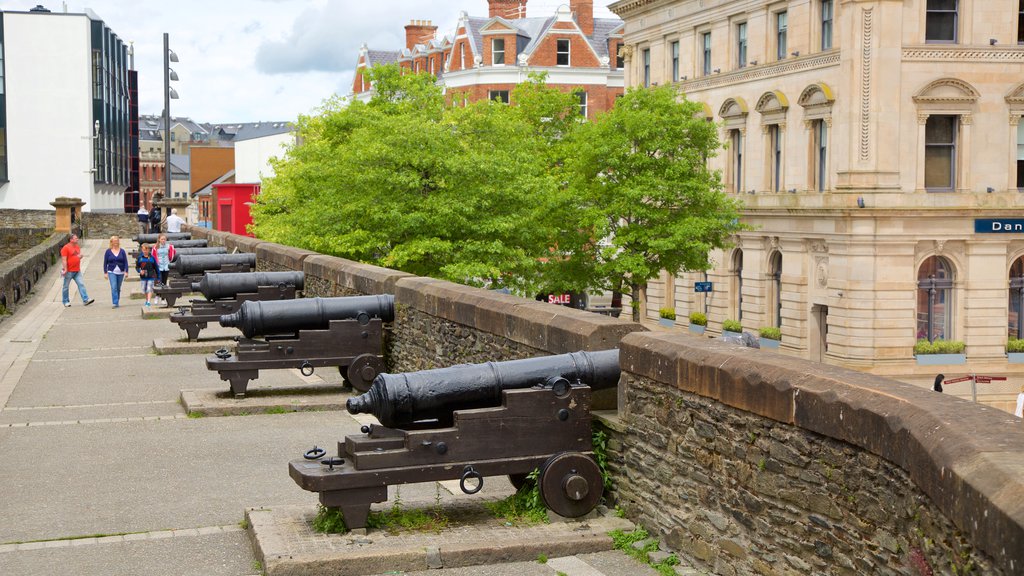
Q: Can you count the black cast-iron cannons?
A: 7